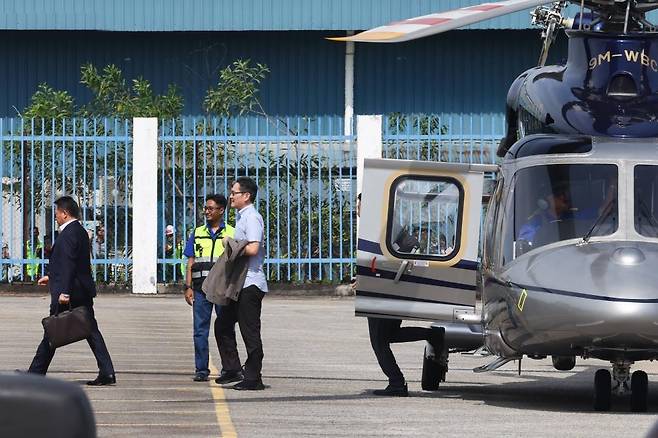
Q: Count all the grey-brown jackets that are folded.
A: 1